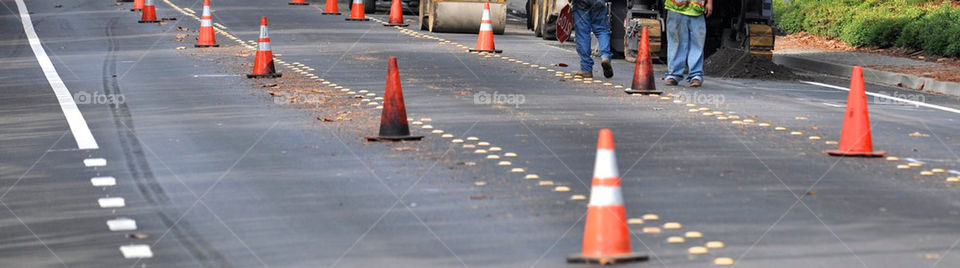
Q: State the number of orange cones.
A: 13